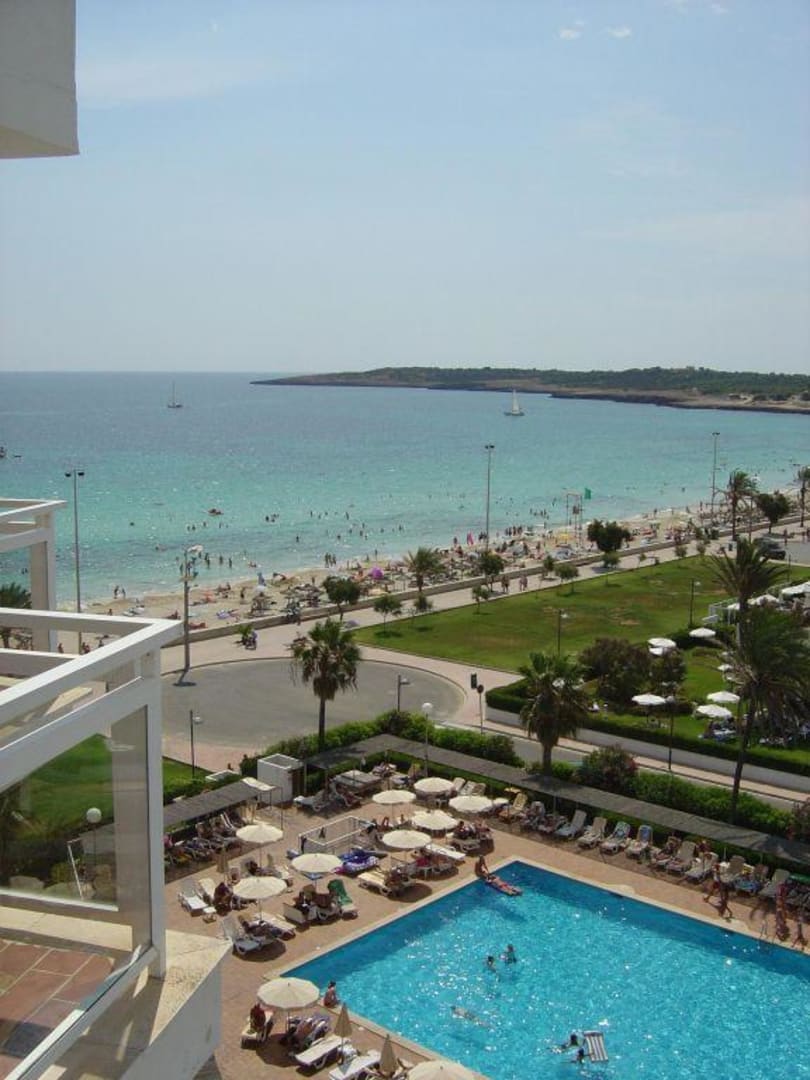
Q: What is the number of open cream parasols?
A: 10